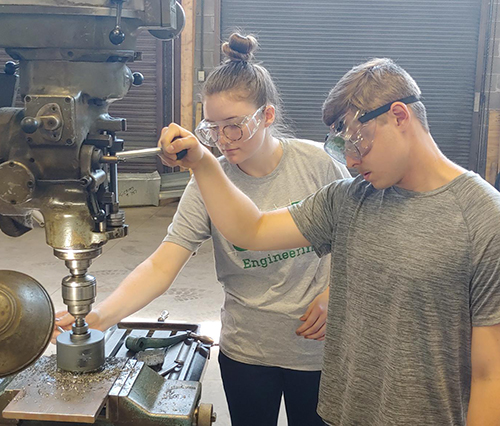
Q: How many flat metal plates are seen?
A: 1